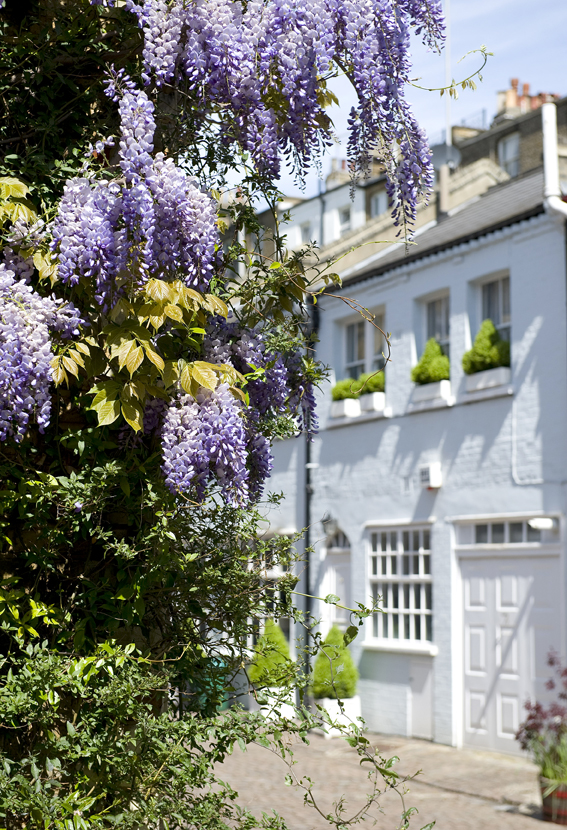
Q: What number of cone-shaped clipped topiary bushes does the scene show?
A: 4